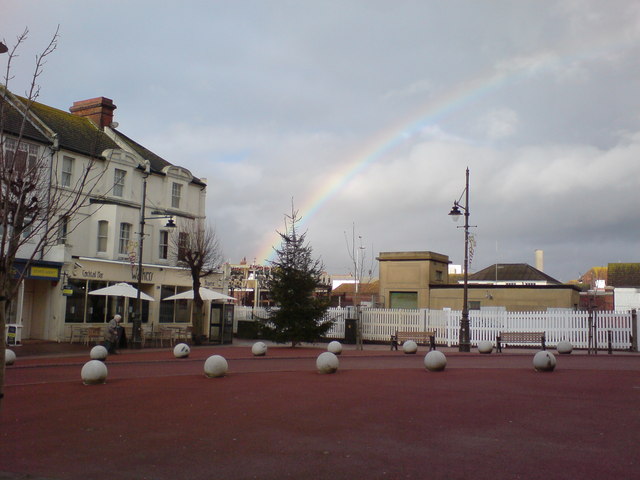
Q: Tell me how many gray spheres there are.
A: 13